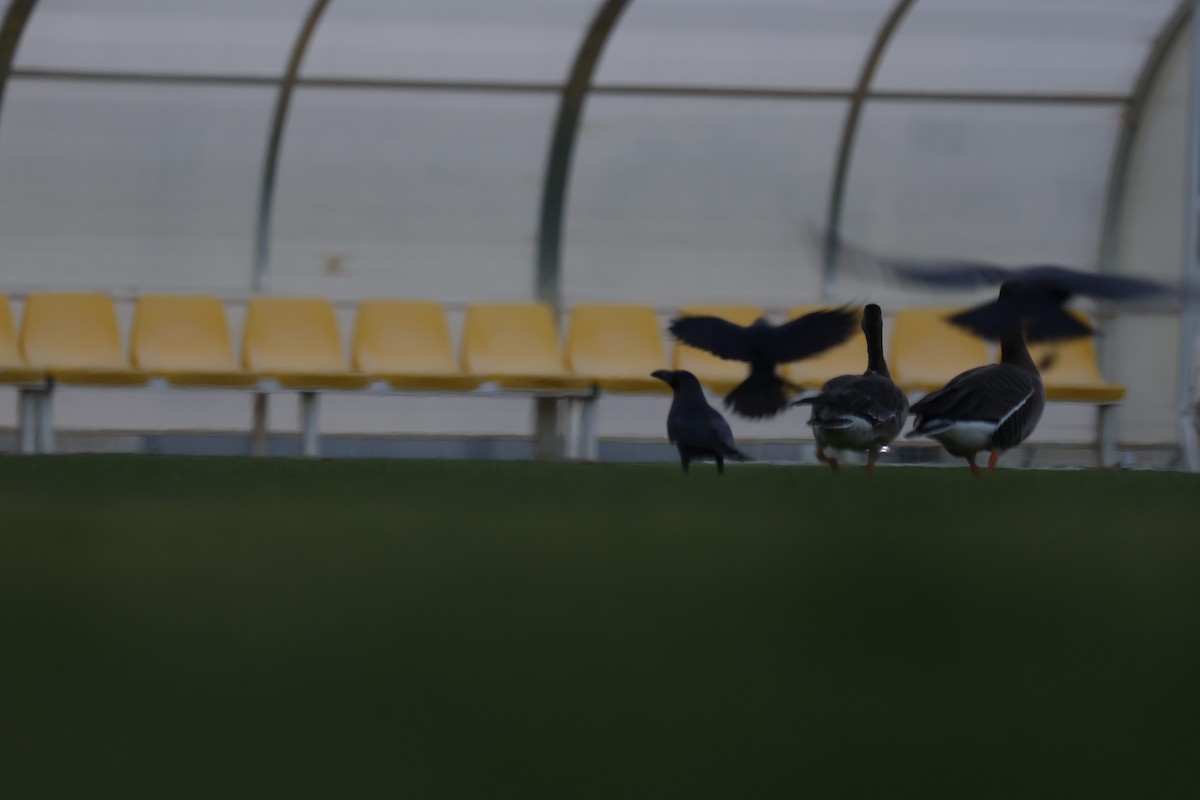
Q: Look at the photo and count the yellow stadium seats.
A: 11